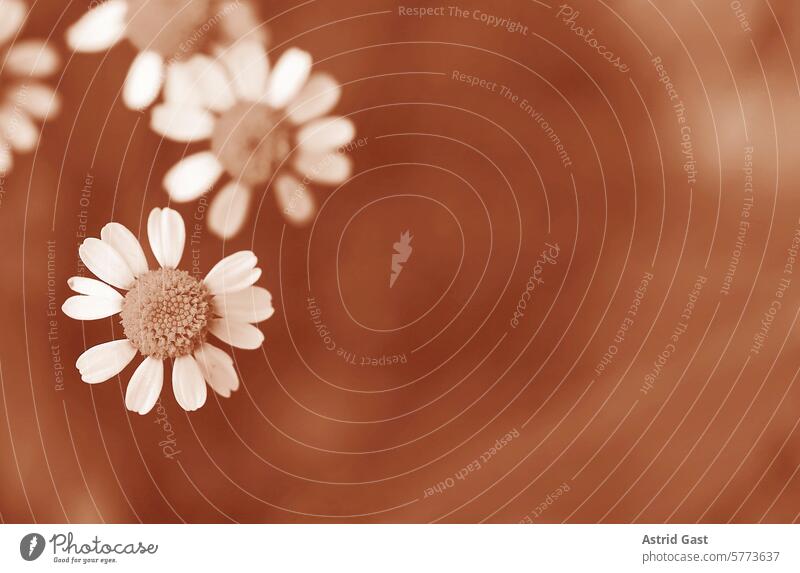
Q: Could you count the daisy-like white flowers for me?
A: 4